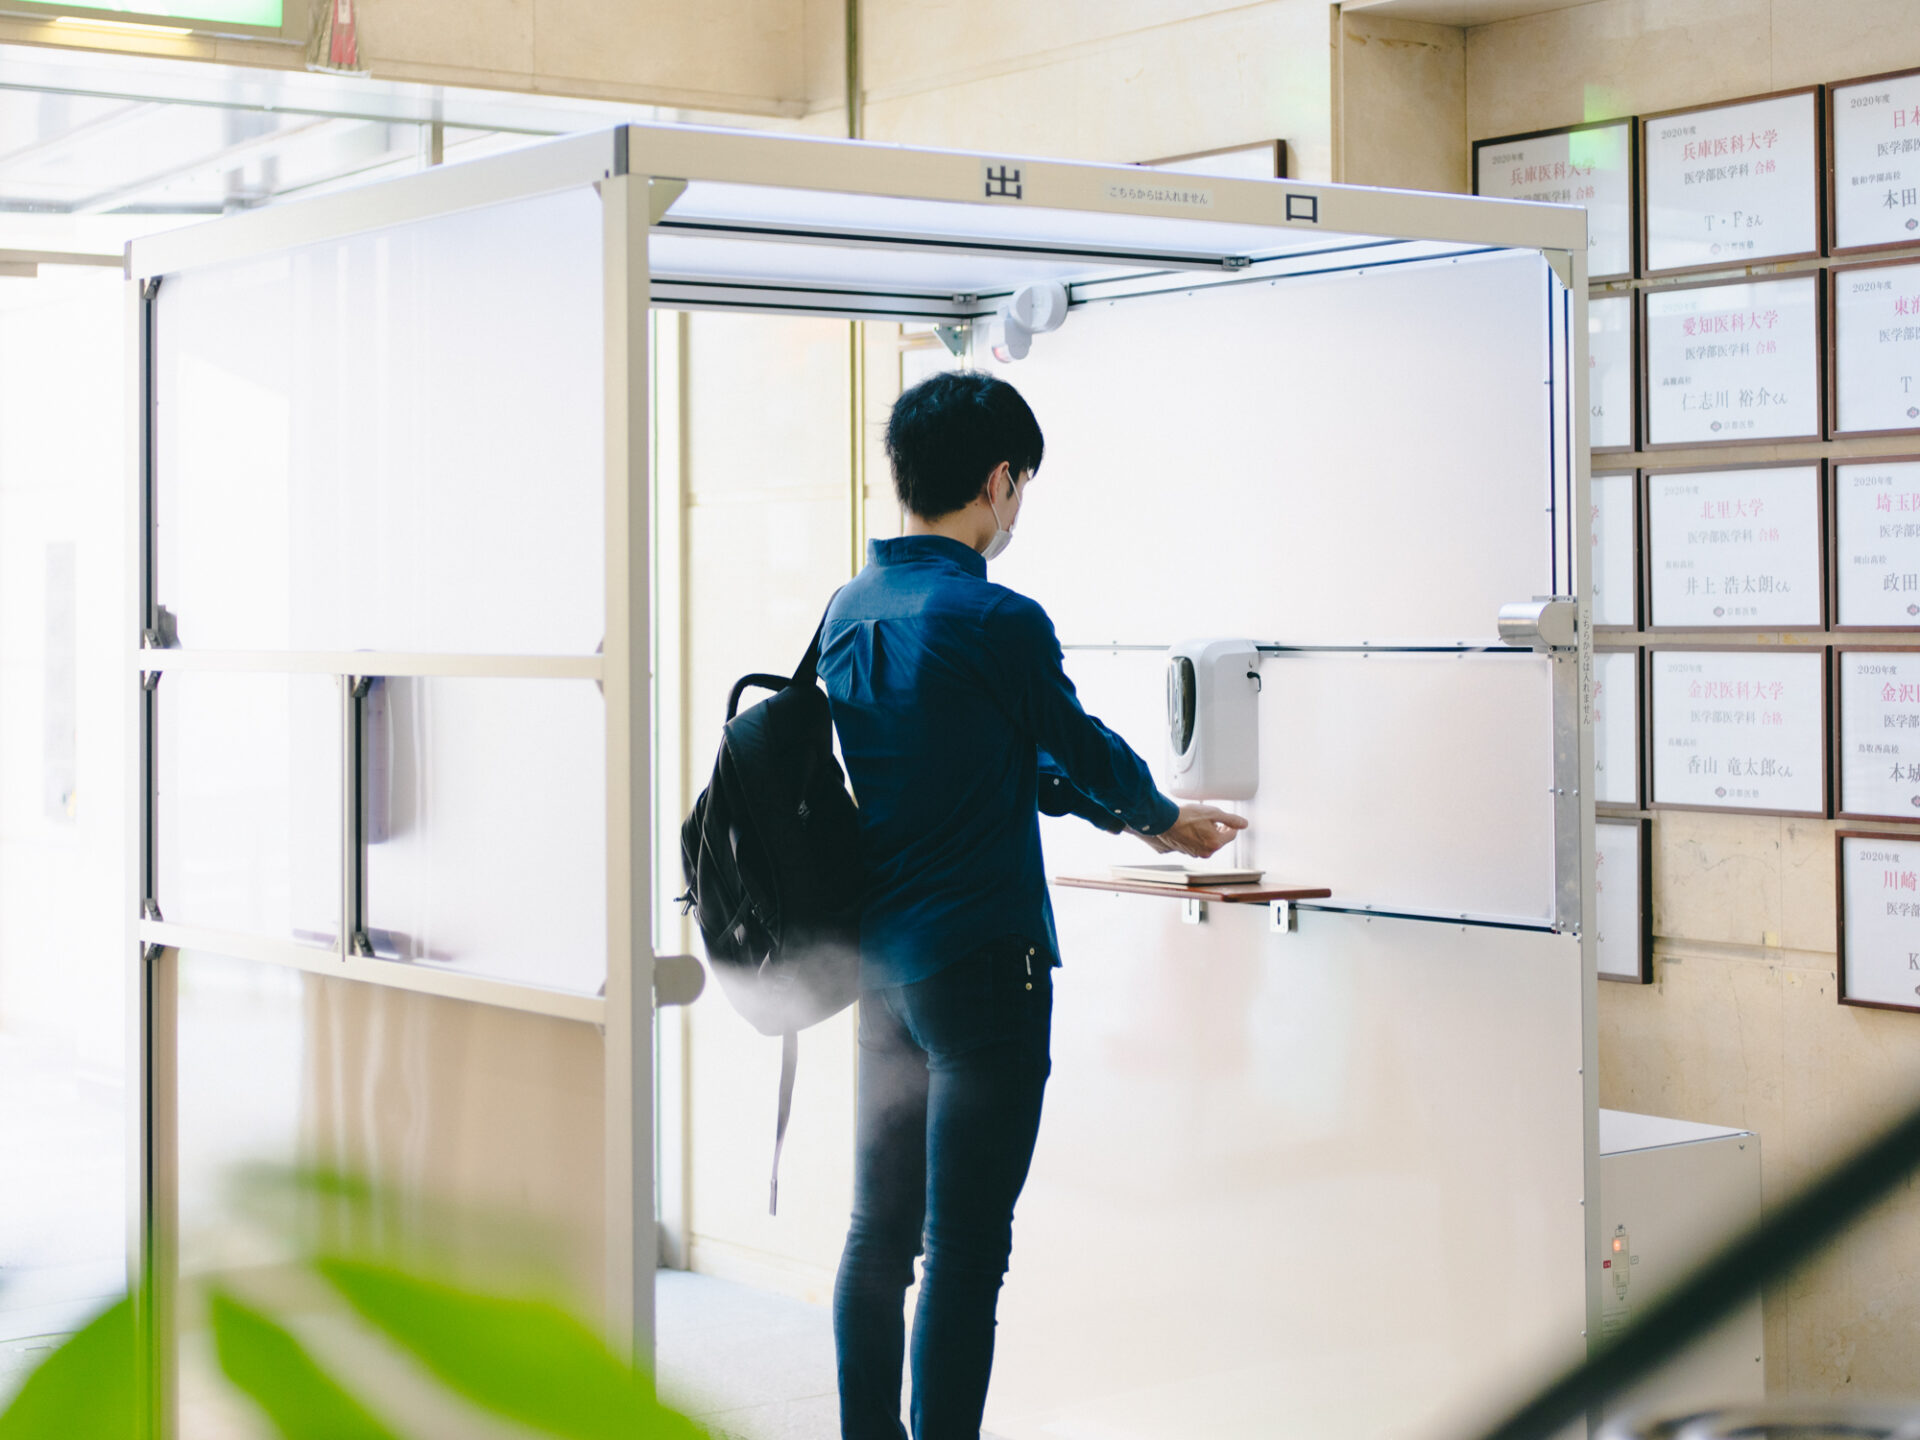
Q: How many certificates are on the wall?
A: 14